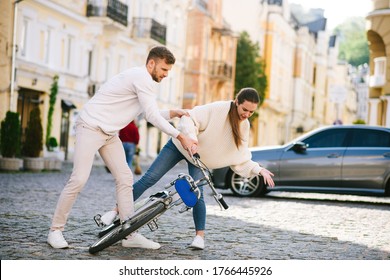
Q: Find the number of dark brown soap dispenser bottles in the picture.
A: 0